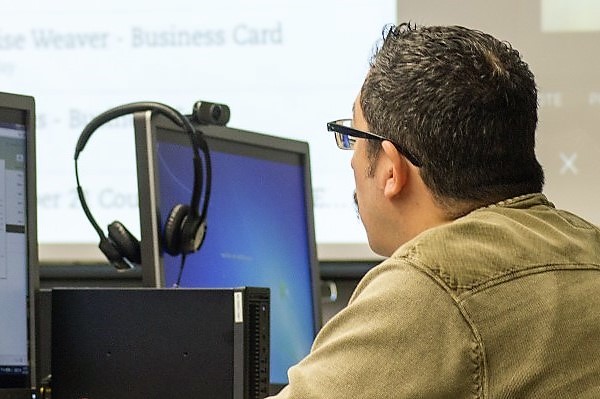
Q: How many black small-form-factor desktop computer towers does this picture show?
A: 1